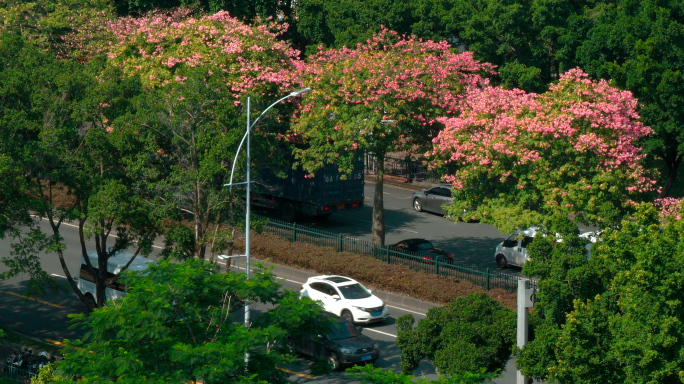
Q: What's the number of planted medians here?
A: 1